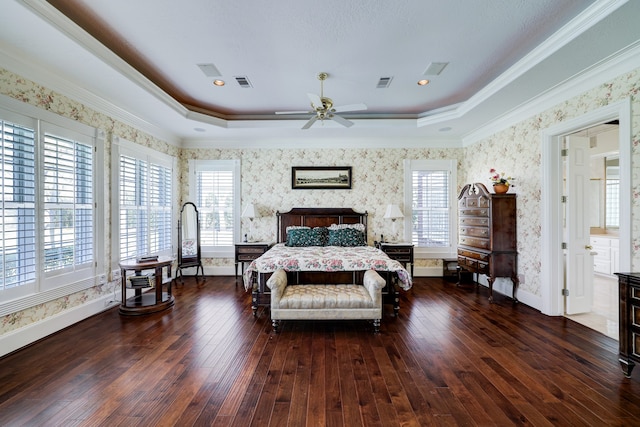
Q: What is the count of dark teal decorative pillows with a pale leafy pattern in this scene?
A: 2